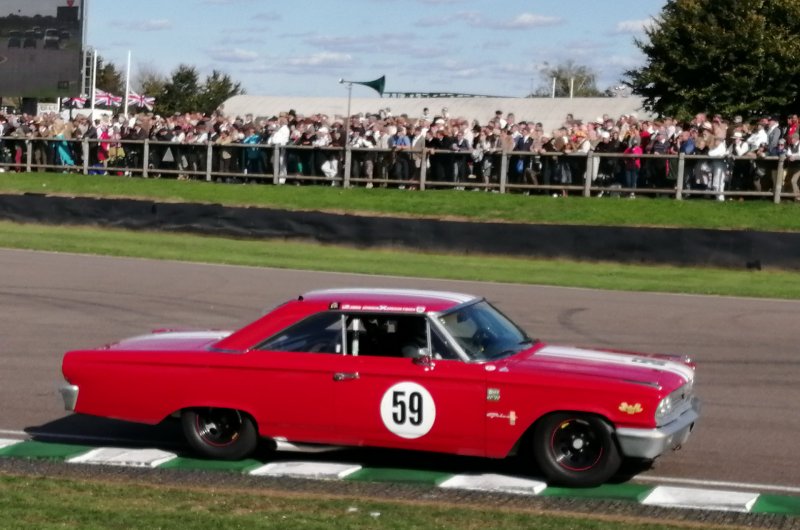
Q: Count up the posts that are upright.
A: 11